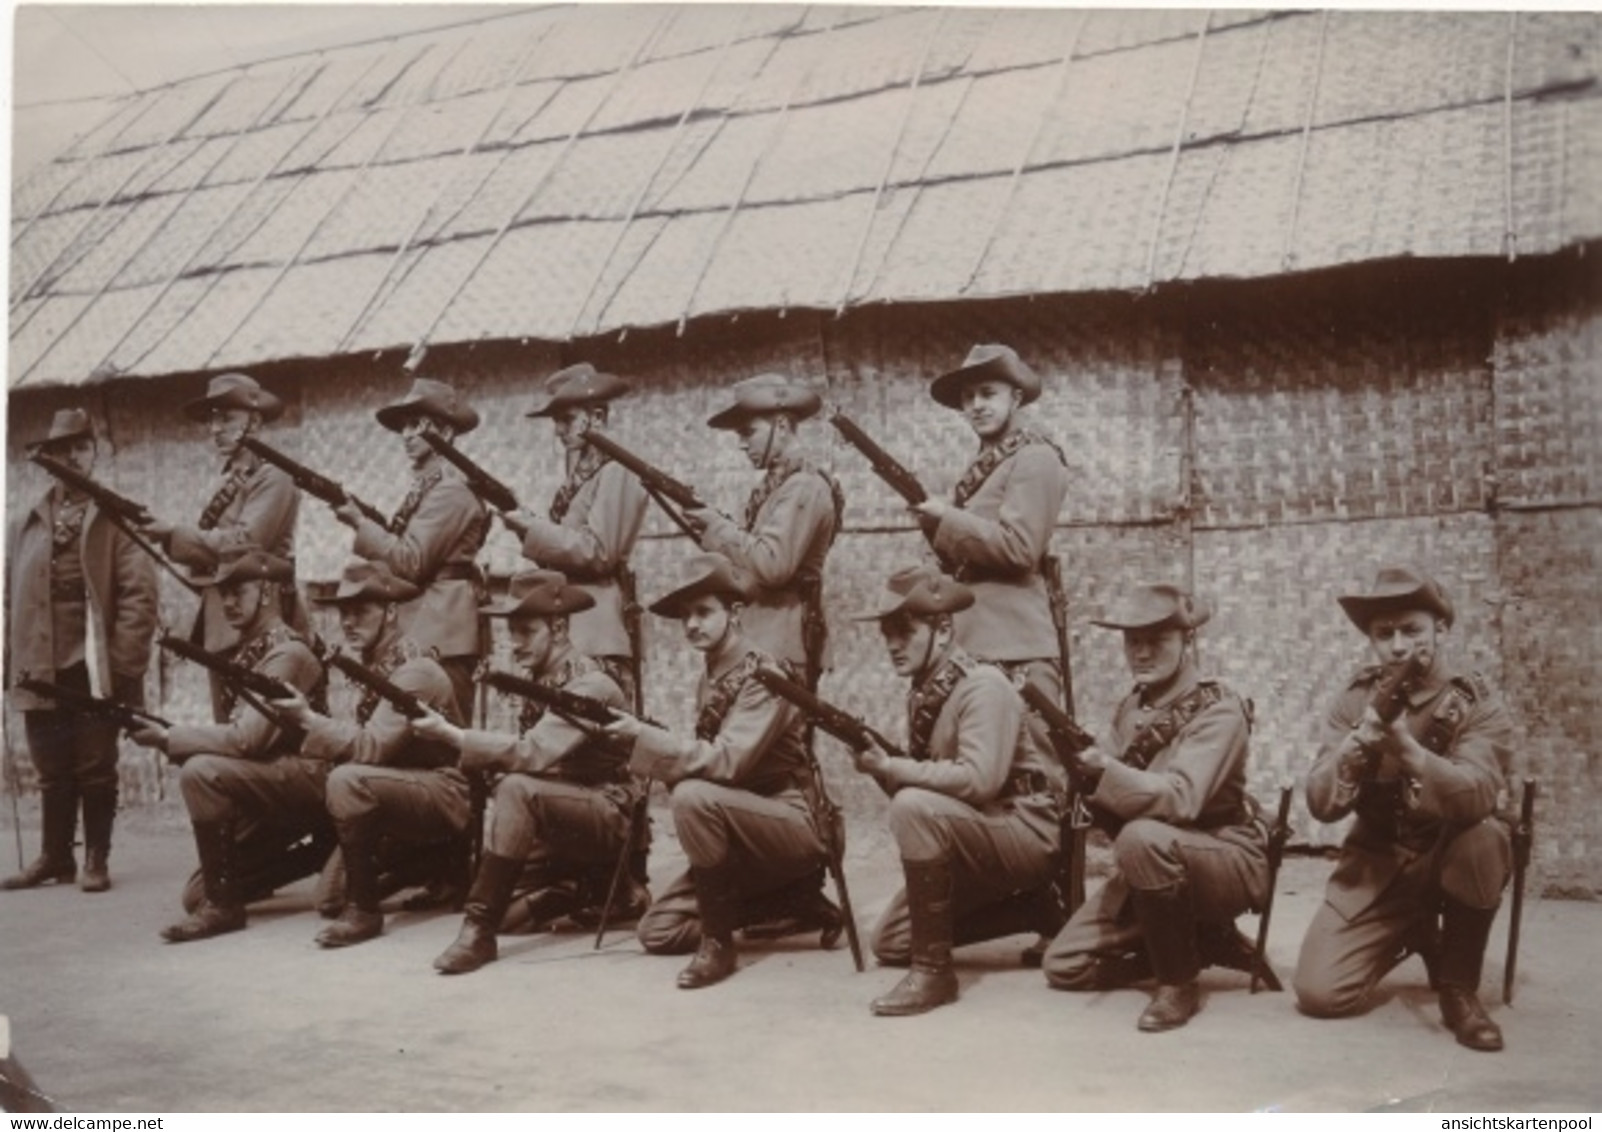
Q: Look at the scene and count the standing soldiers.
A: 6